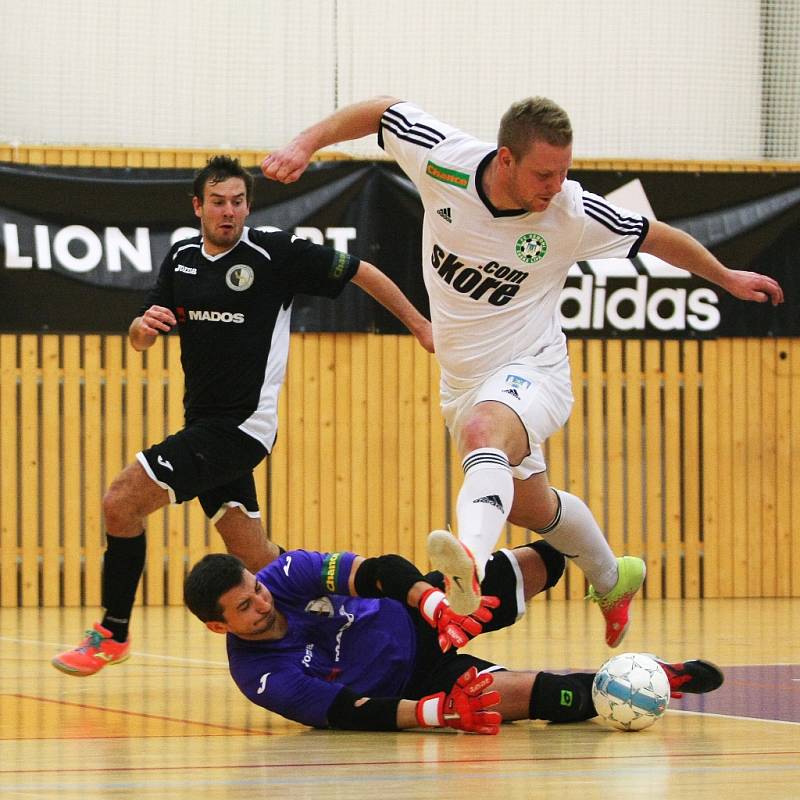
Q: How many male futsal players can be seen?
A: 3